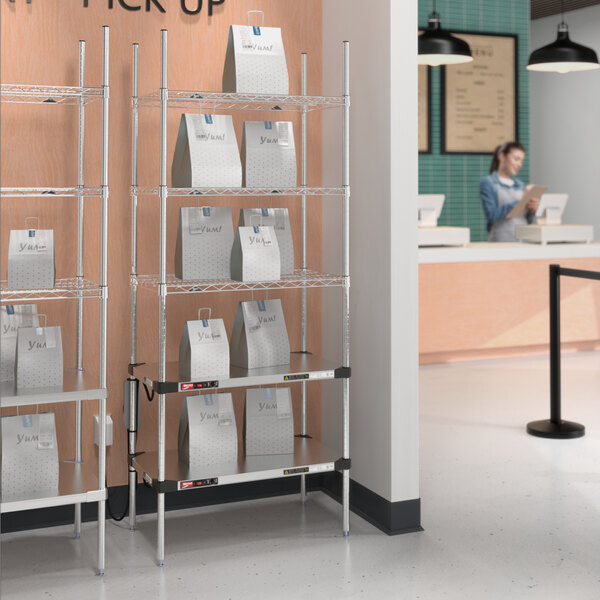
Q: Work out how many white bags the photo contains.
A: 14